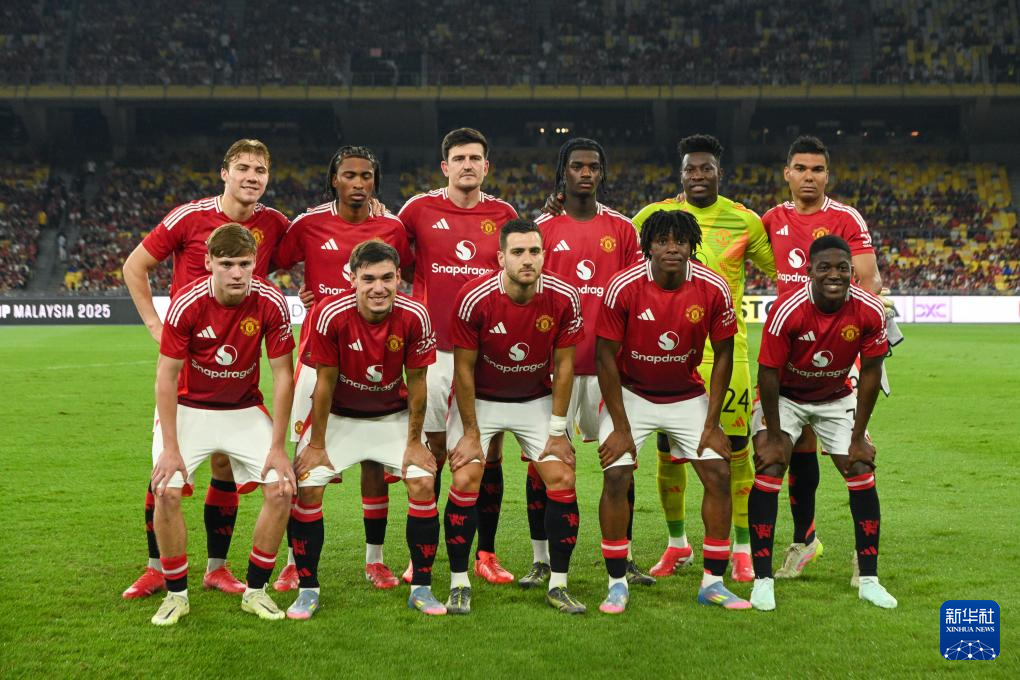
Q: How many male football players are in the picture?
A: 11